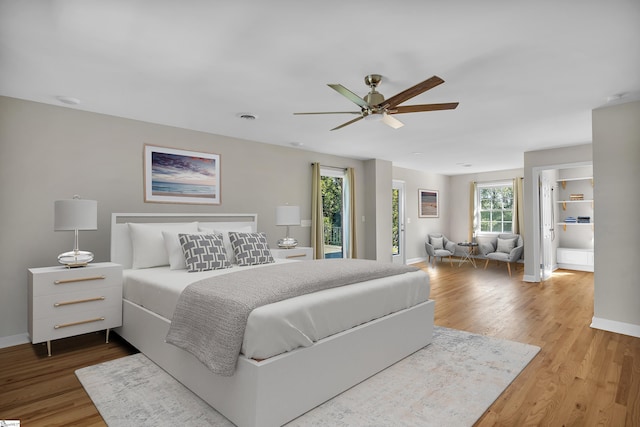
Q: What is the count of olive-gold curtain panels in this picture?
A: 4